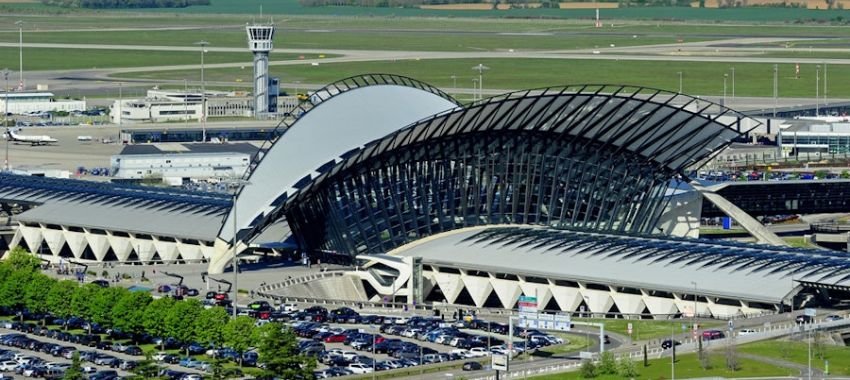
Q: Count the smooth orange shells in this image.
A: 0